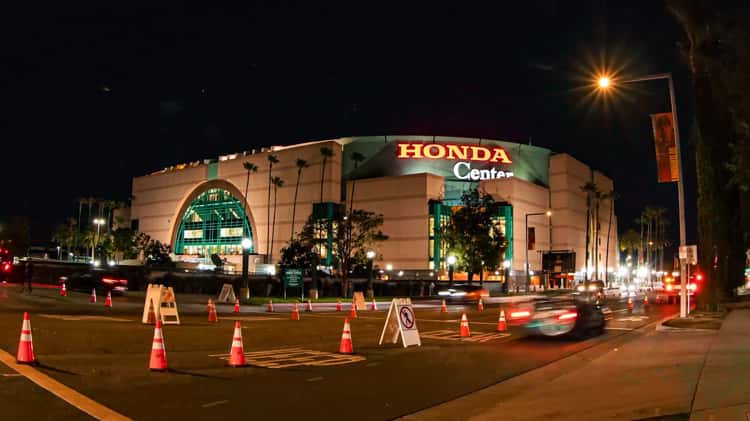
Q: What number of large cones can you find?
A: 4